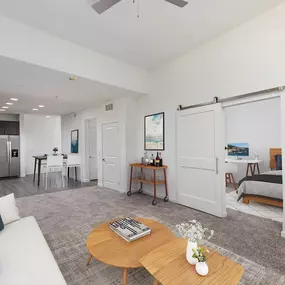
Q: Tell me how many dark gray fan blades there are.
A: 2